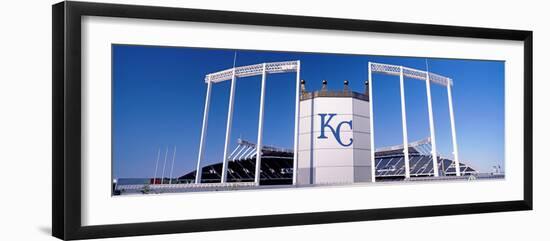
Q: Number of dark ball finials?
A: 4